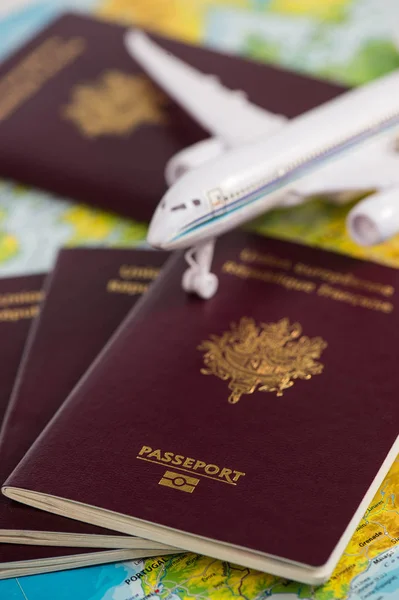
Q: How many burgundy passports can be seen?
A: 4